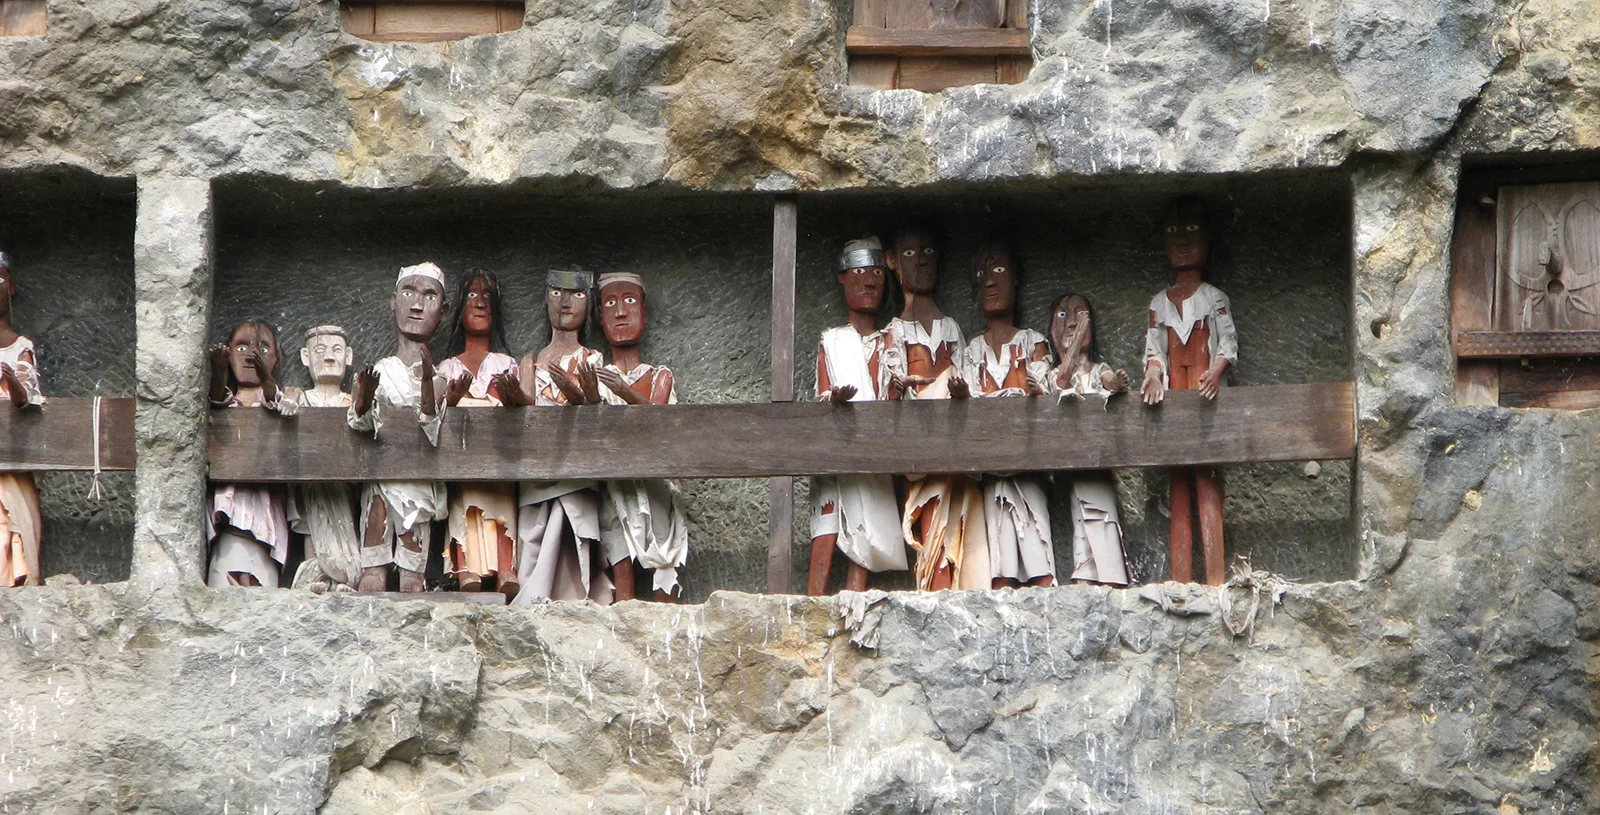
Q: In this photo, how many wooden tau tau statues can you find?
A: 12